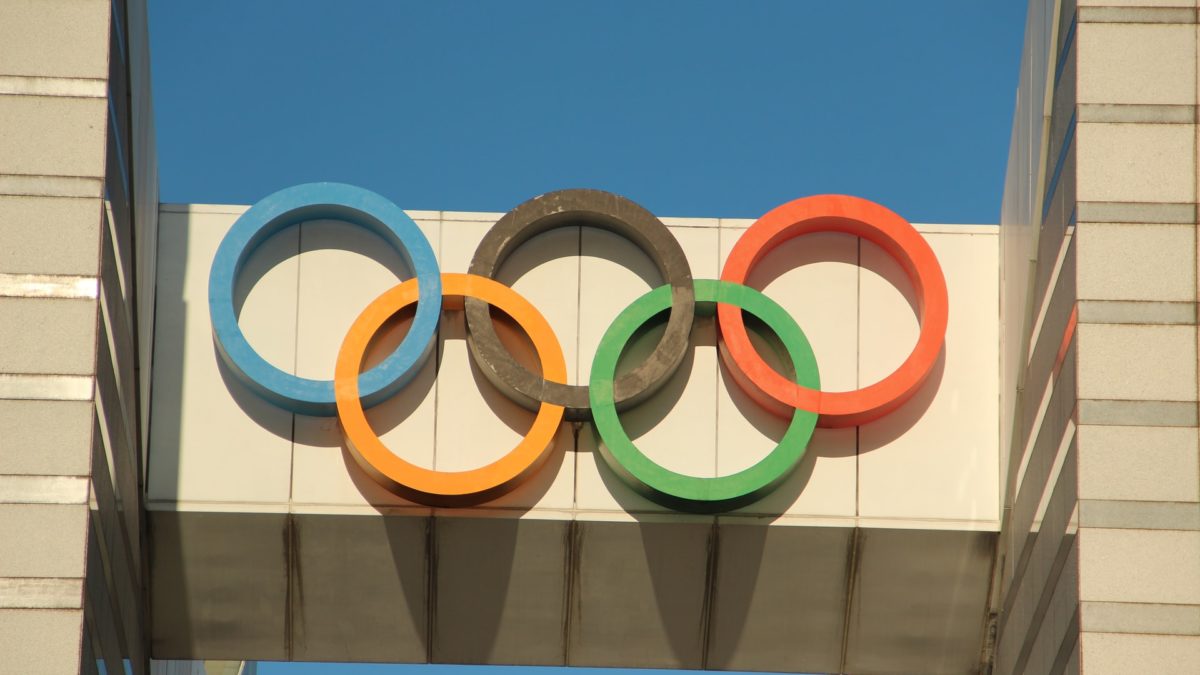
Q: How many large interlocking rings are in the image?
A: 5